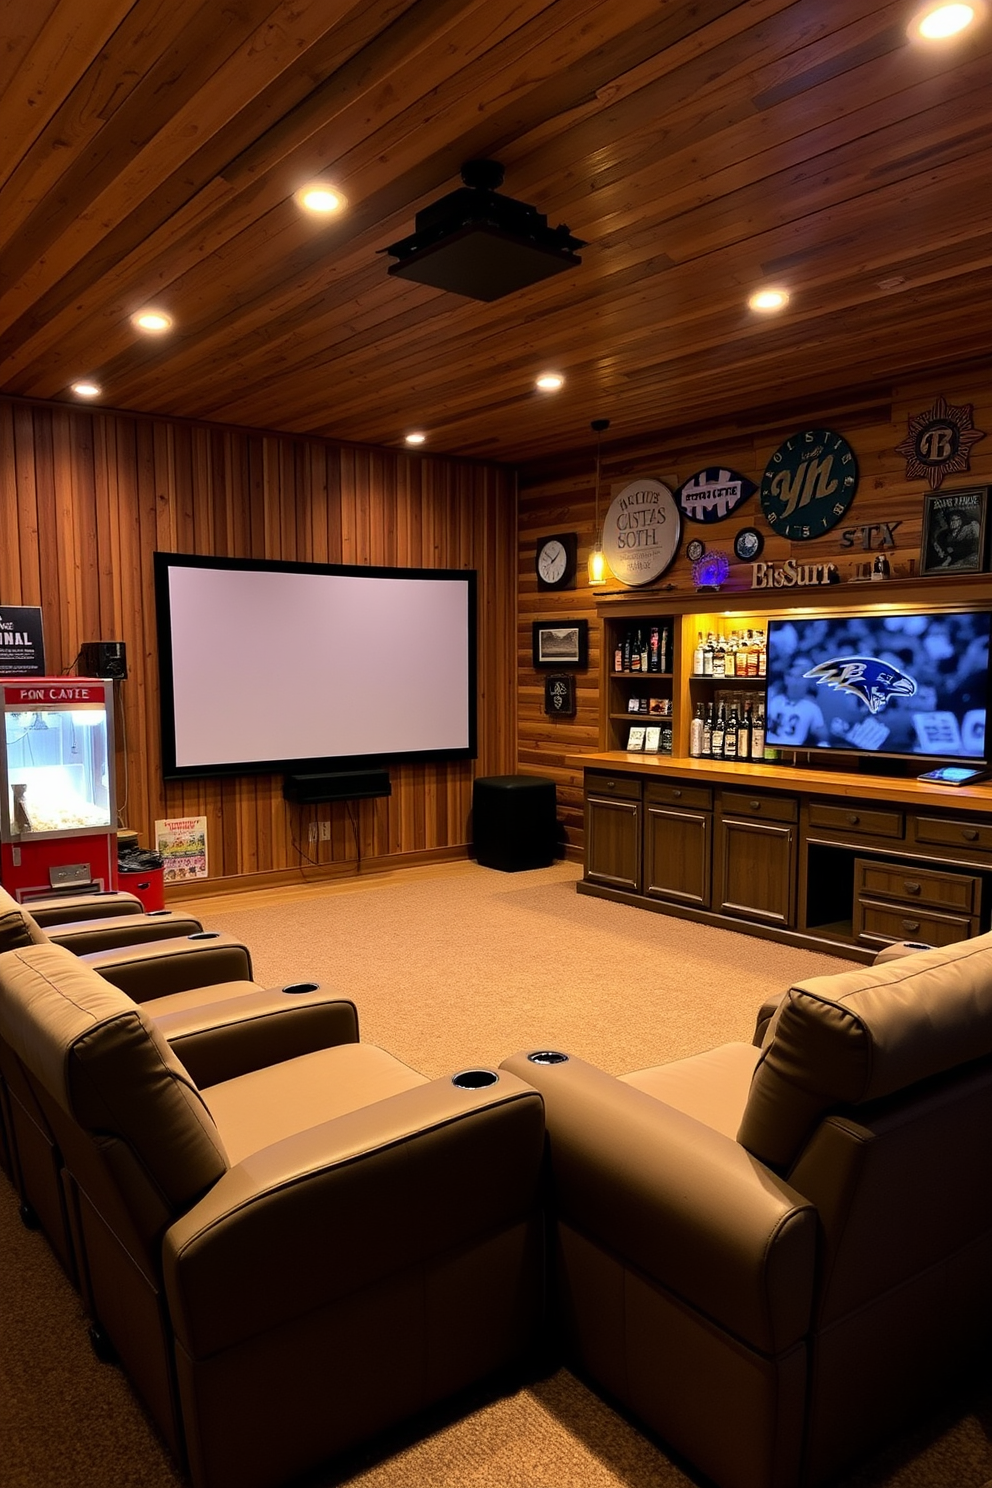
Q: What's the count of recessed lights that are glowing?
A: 7